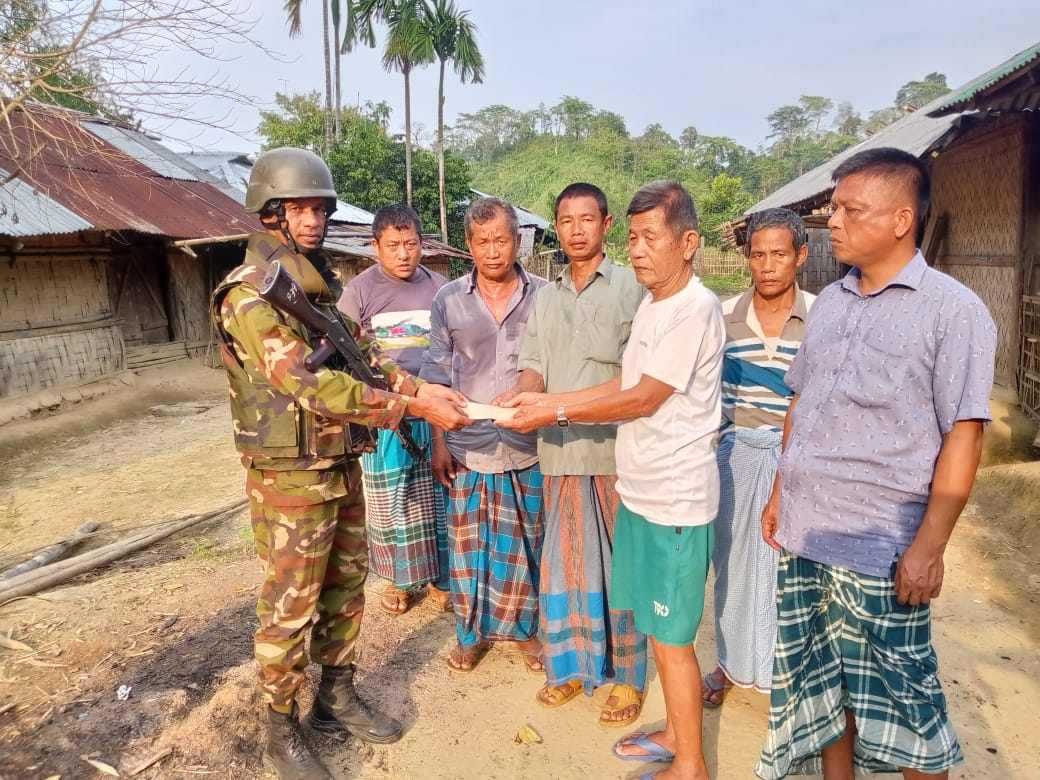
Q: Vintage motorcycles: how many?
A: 0